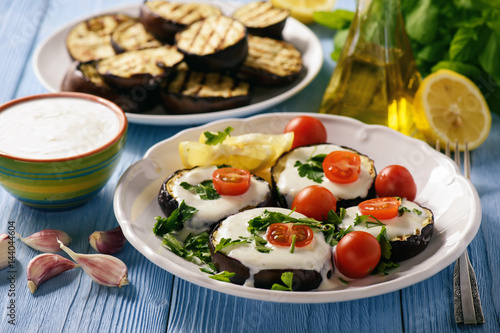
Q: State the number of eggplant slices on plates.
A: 13